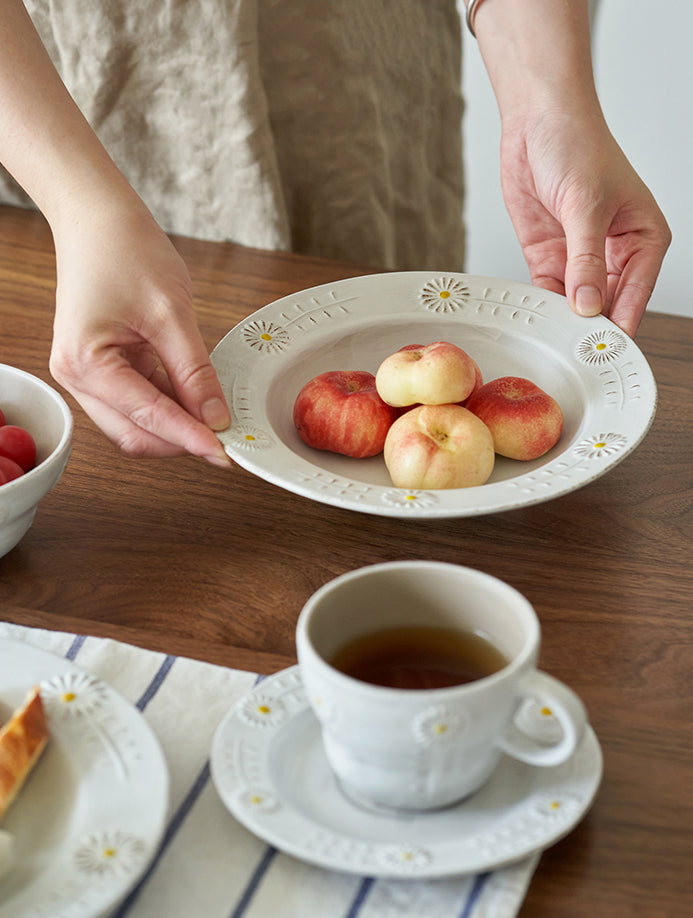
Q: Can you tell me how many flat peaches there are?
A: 5